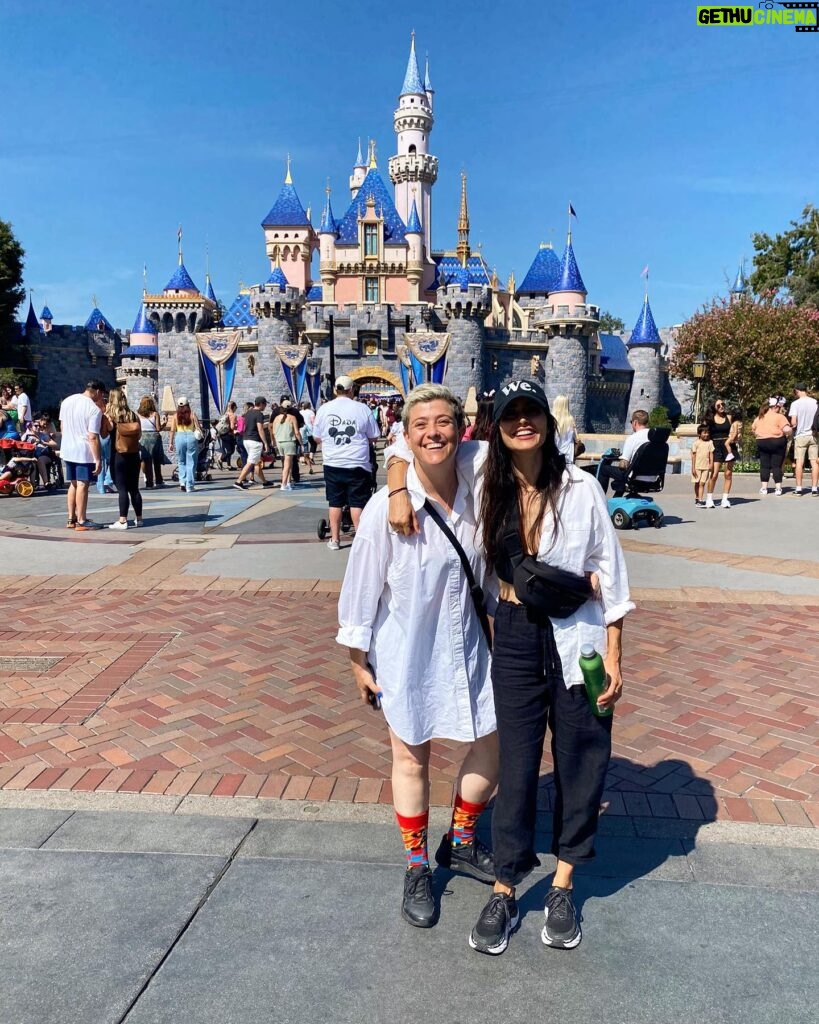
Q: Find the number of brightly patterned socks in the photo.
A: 2